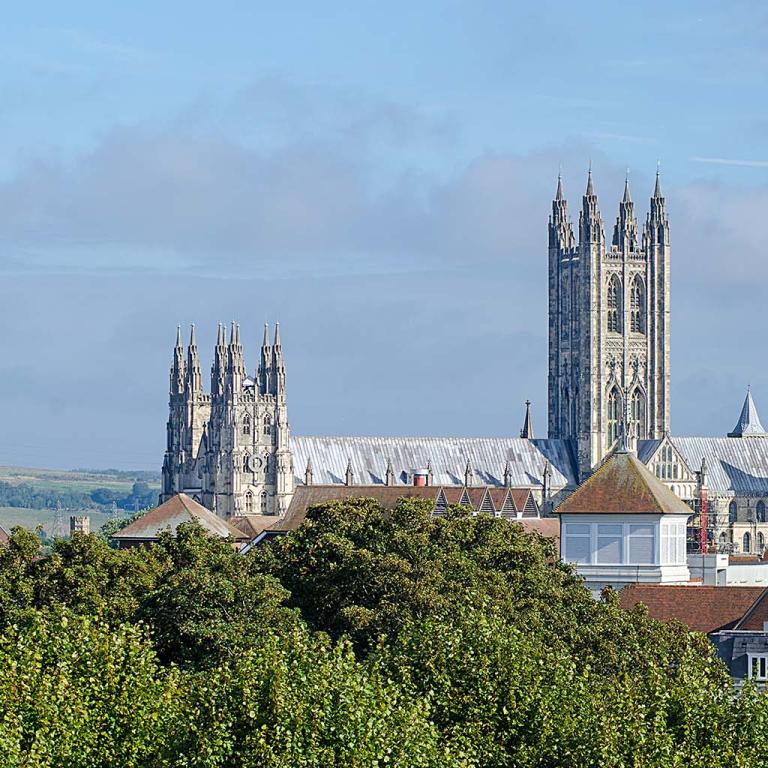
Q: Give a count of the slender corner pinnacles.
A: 12